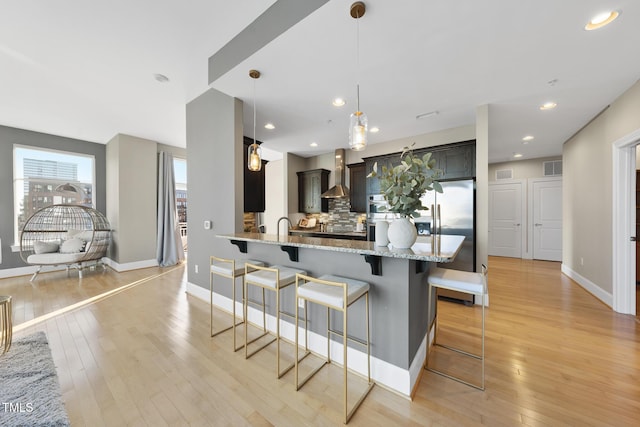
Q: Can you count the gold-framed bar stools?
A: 4